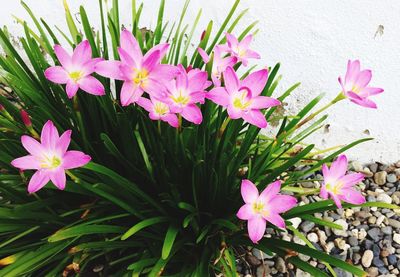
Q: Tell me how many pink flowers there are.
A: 11